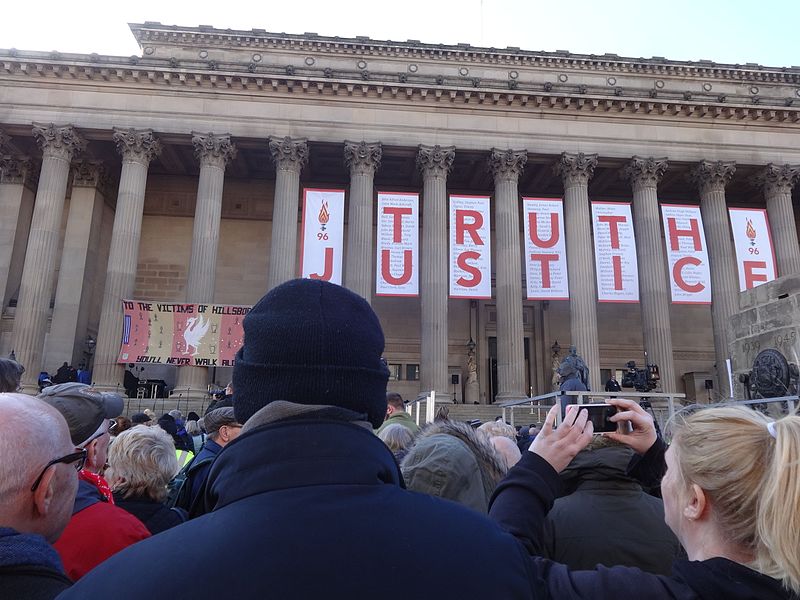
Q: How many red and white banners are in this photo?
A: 7